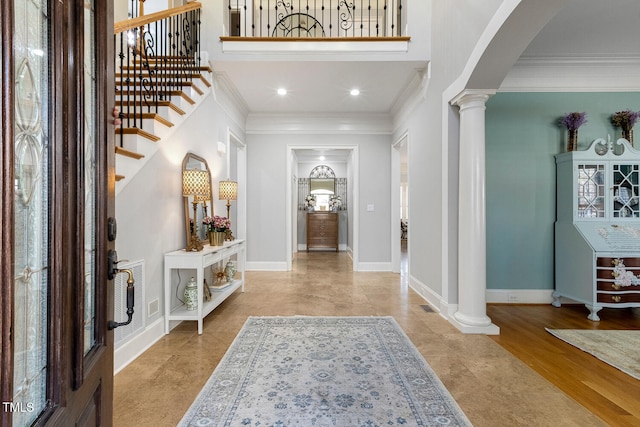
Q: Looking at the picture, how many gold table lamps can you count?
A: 2